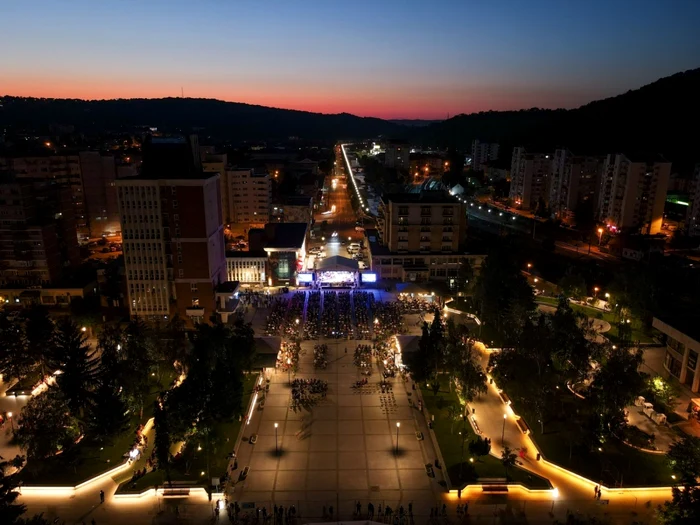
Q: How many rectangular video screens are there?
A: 2